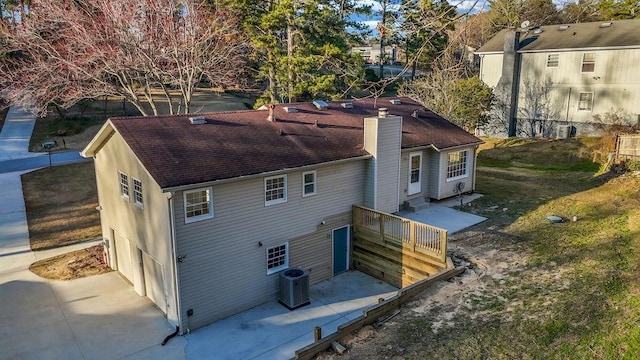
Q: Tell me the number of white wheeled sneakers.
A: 0